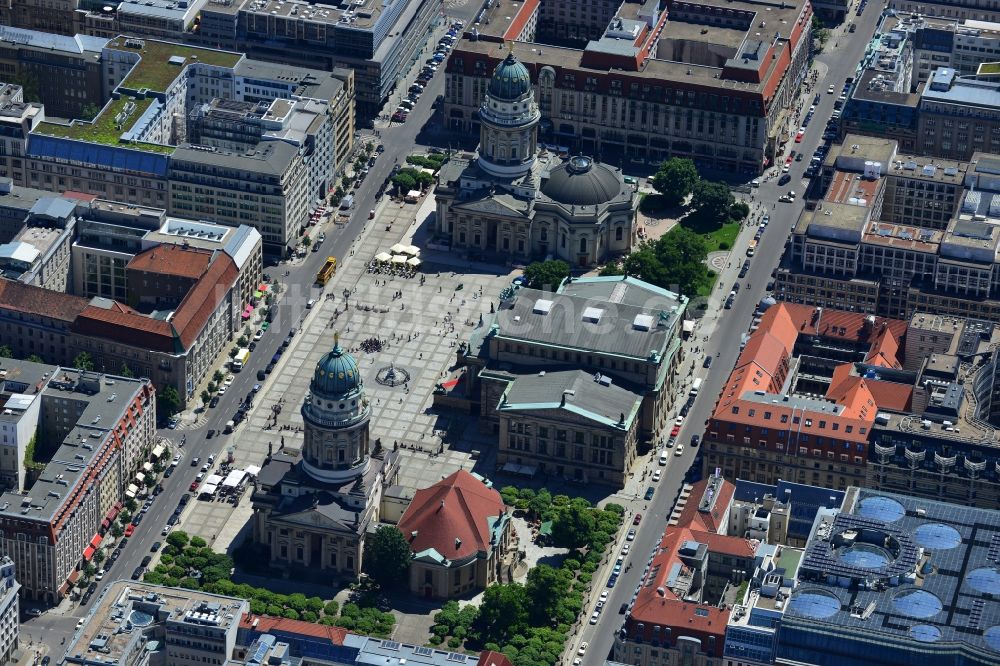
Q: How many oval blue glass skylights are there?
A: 8